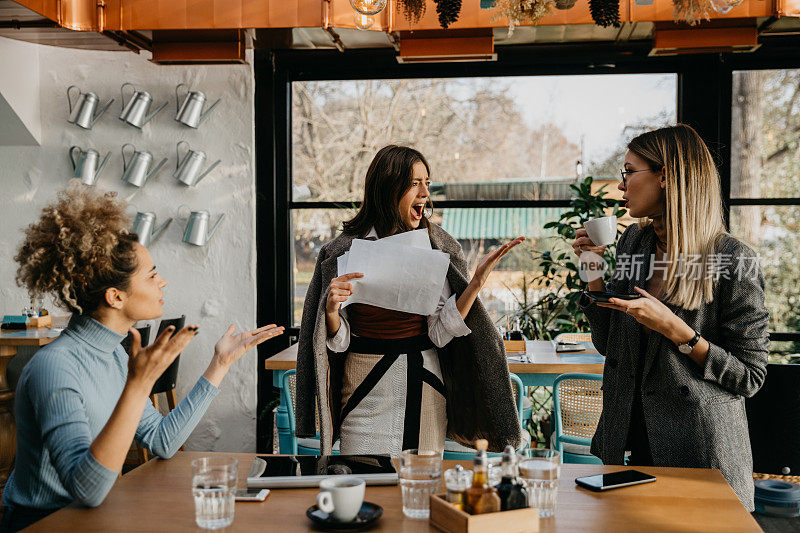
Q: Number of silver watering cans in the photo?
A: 8